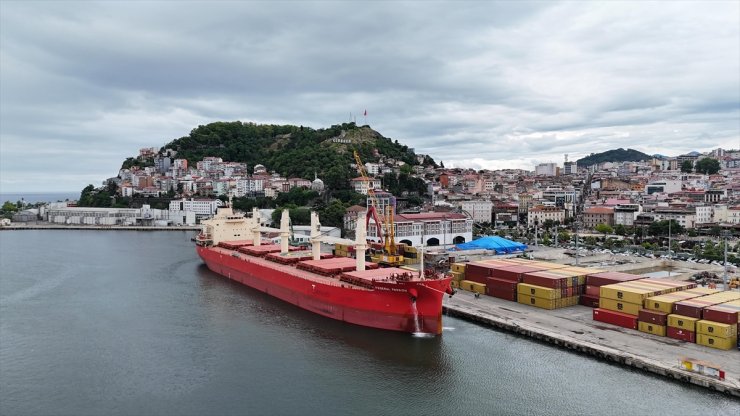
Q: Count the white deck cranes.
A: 4